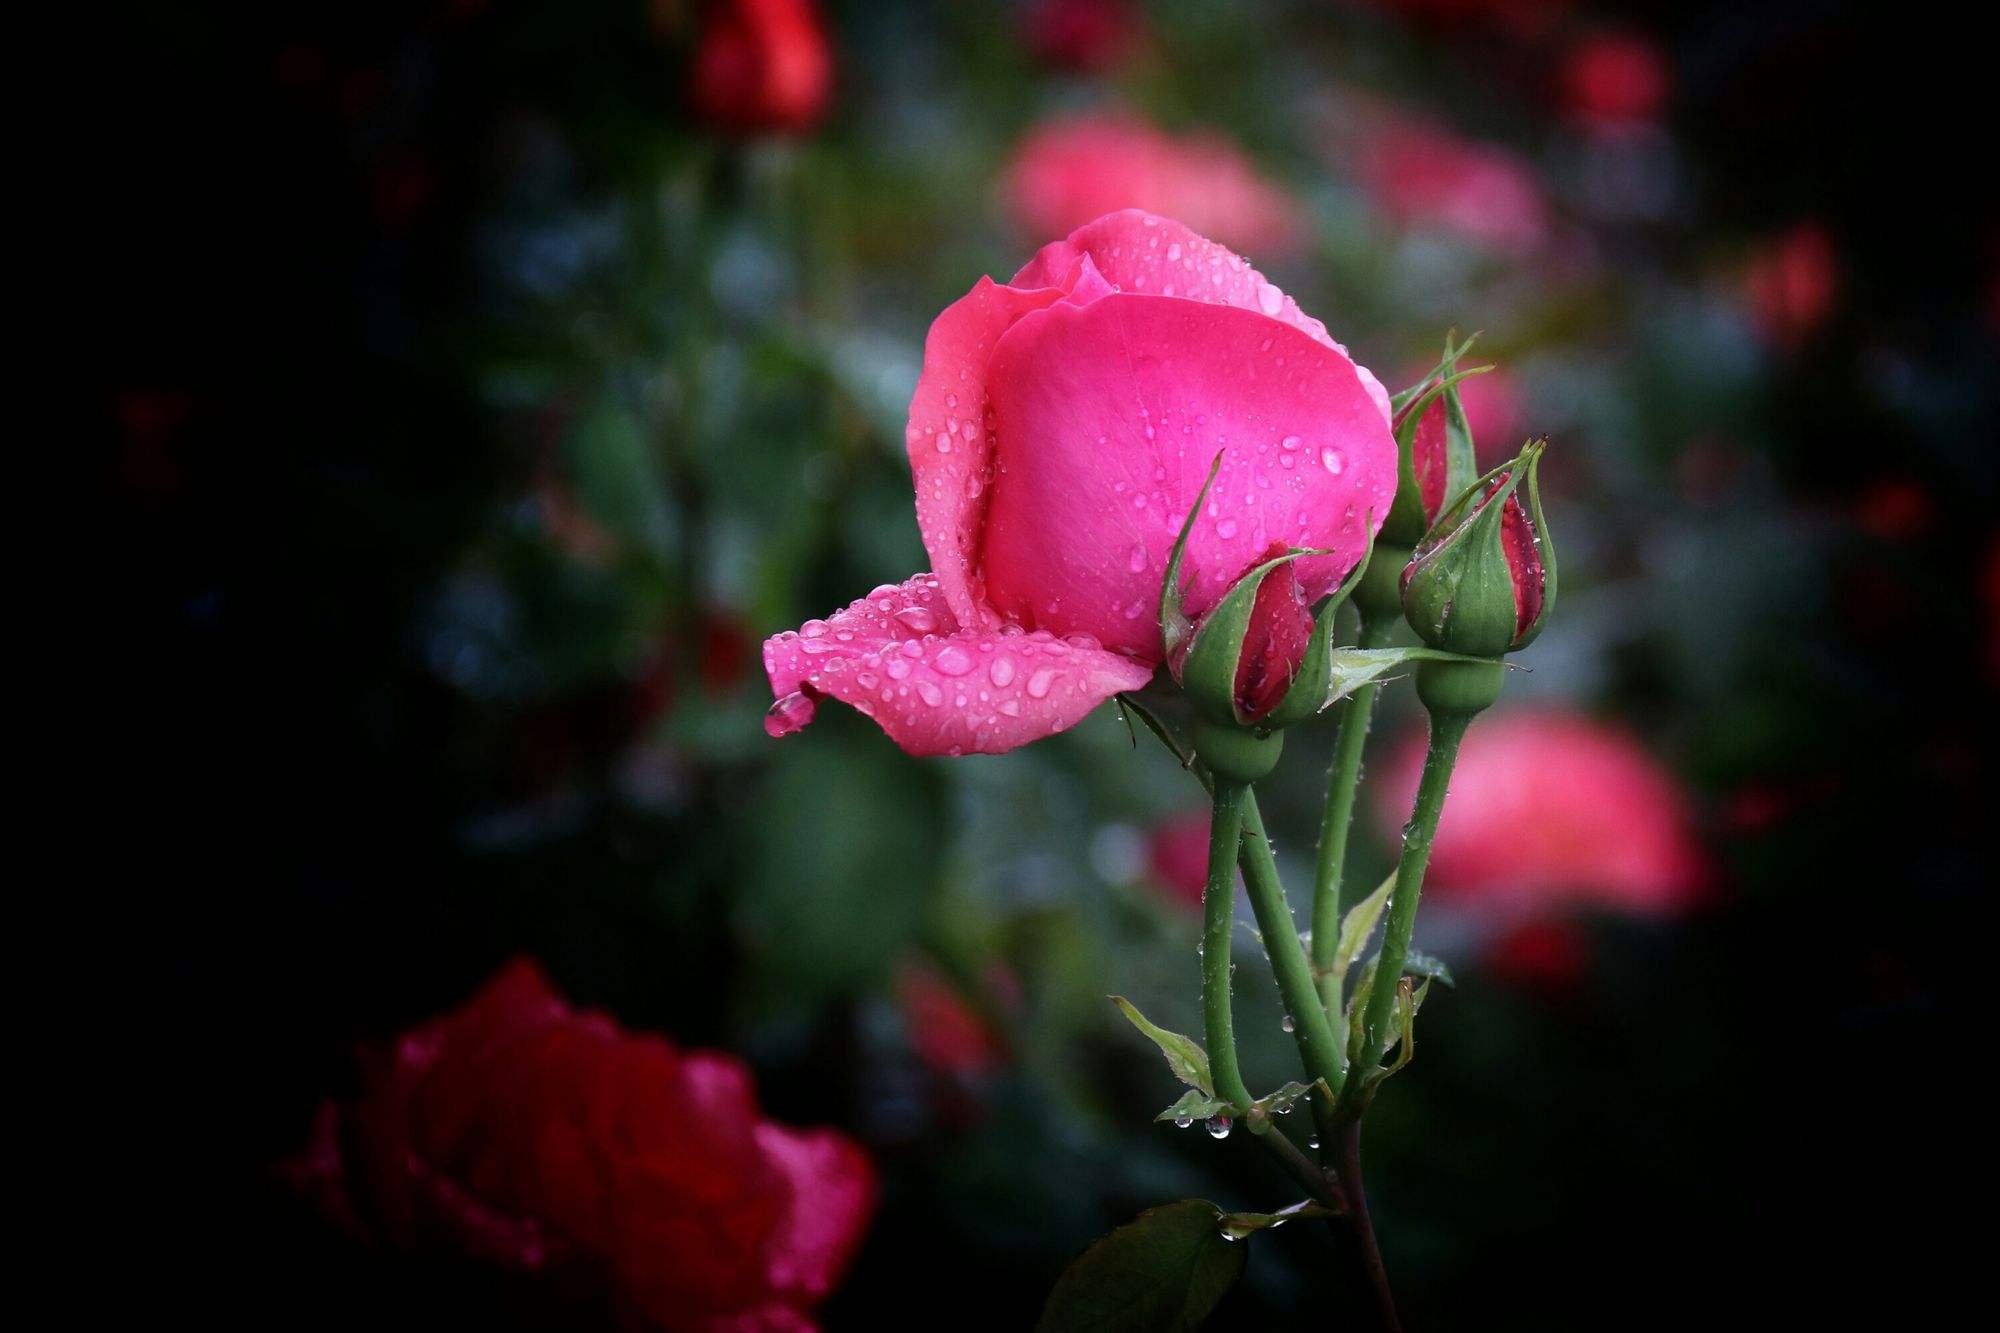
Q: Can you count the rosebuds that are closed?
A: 3